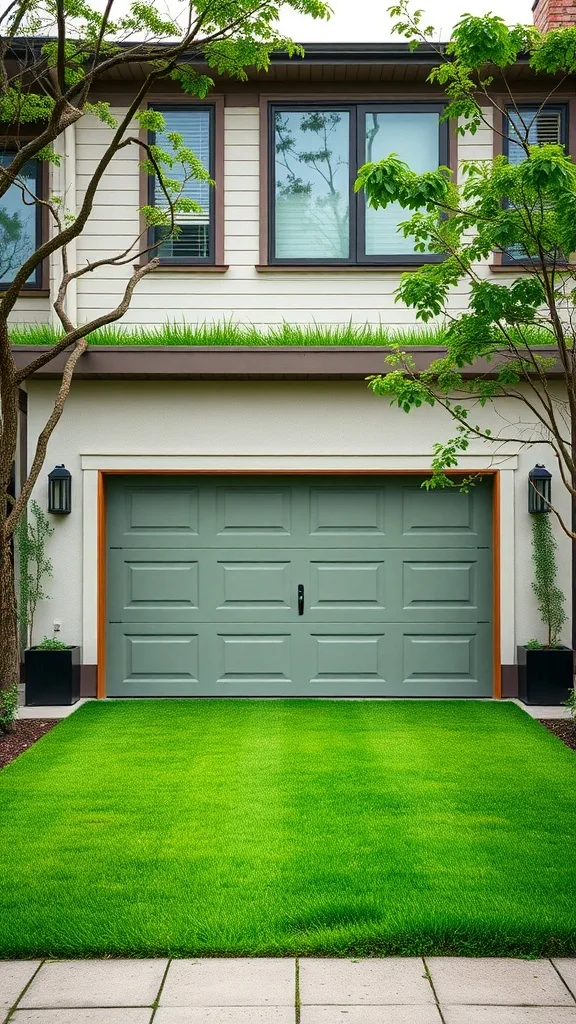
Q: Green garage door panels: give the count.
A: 12